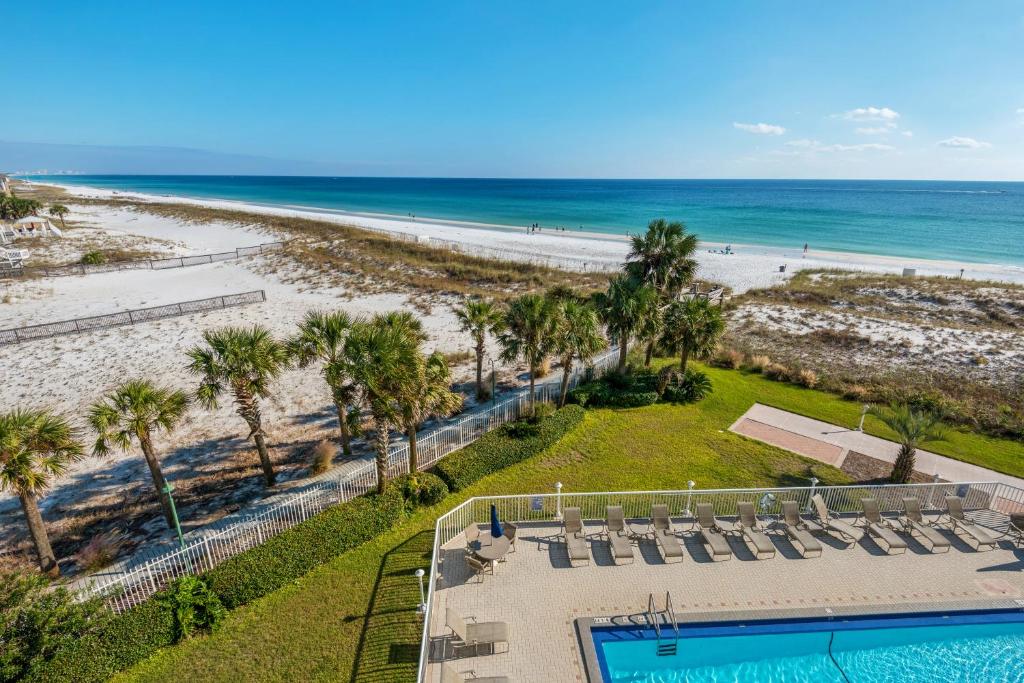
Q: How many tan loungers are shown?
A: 12